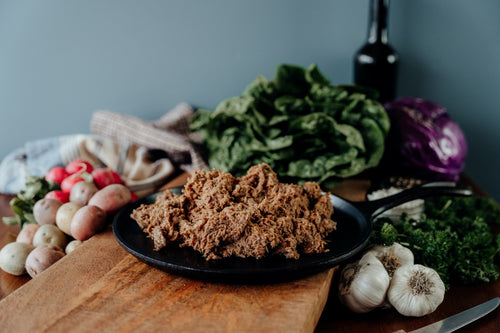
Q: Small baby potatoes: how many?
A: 10